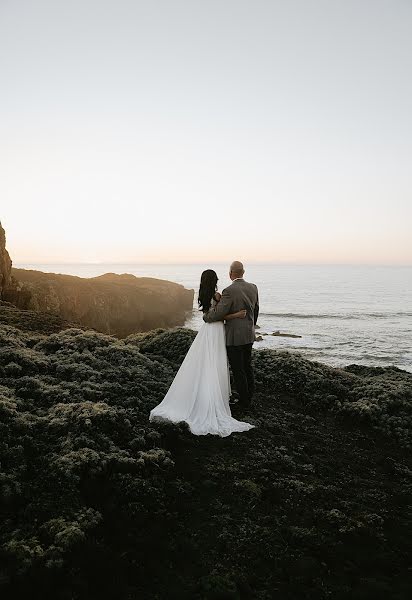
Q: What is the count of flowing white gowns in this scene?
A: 1